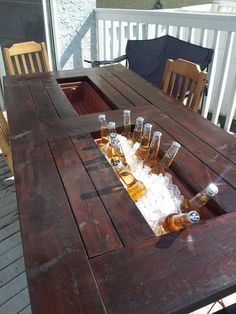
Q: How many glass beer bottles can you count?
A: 12